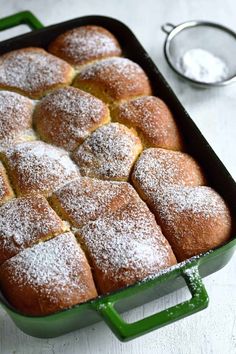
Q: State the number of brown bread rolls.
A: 15